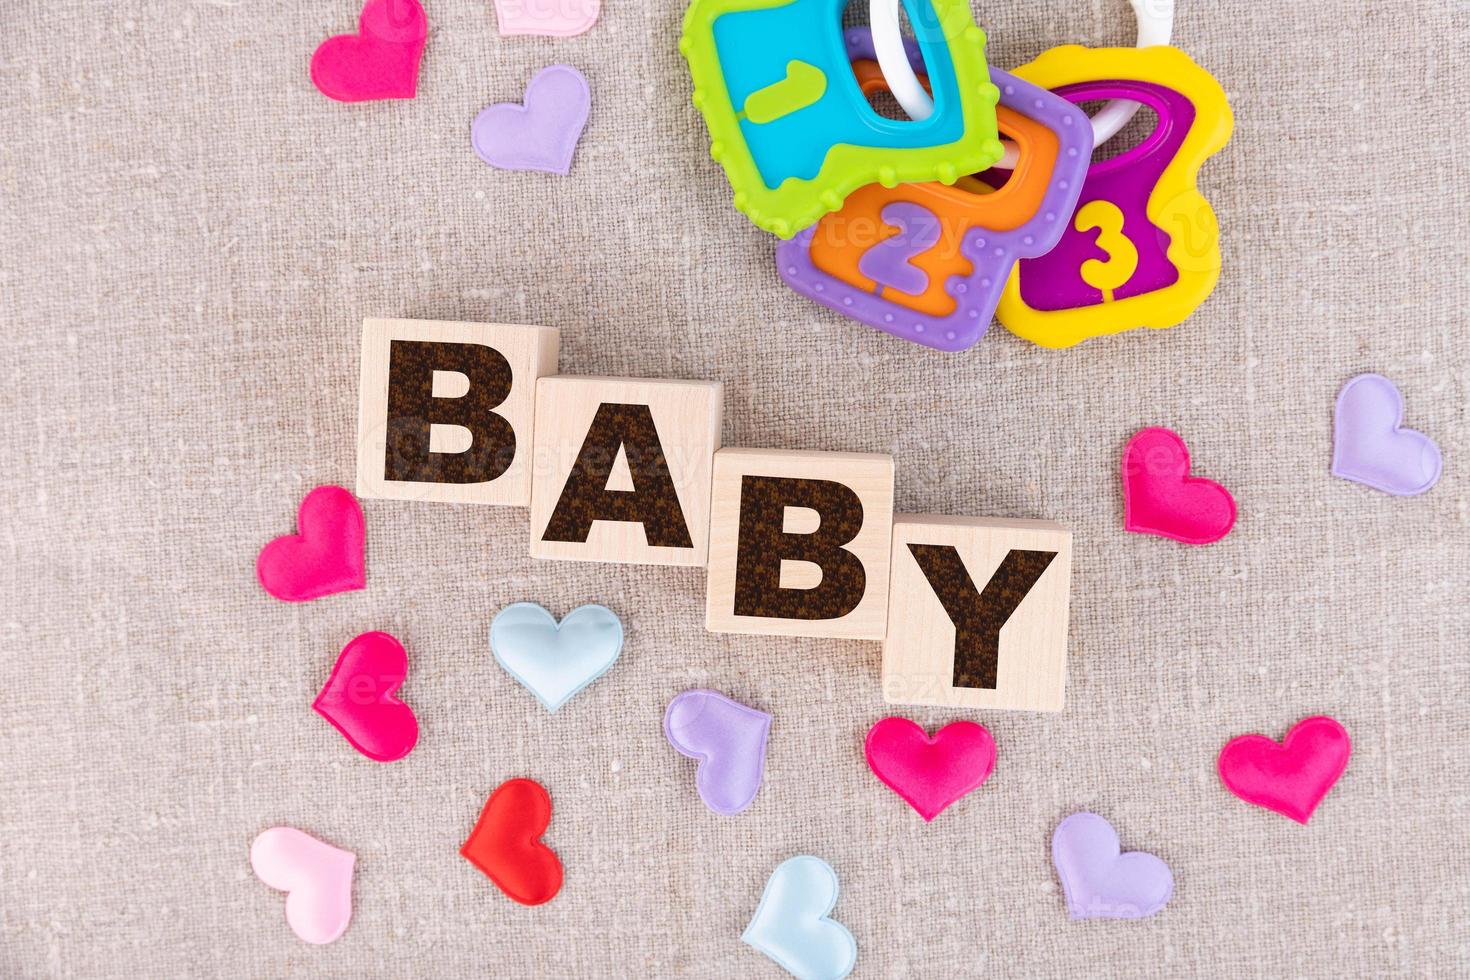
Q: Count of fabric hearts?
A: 15